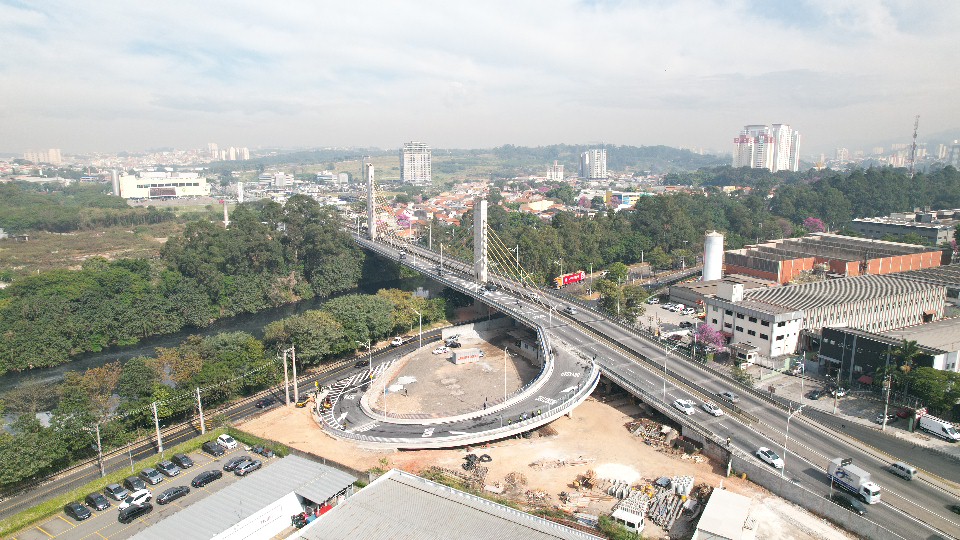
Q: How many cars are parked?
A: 15